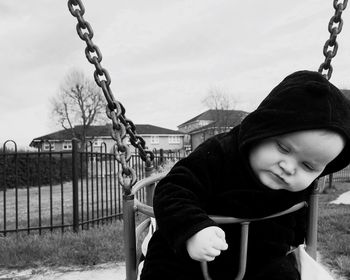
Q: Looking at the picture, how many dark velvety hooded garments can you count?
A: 1